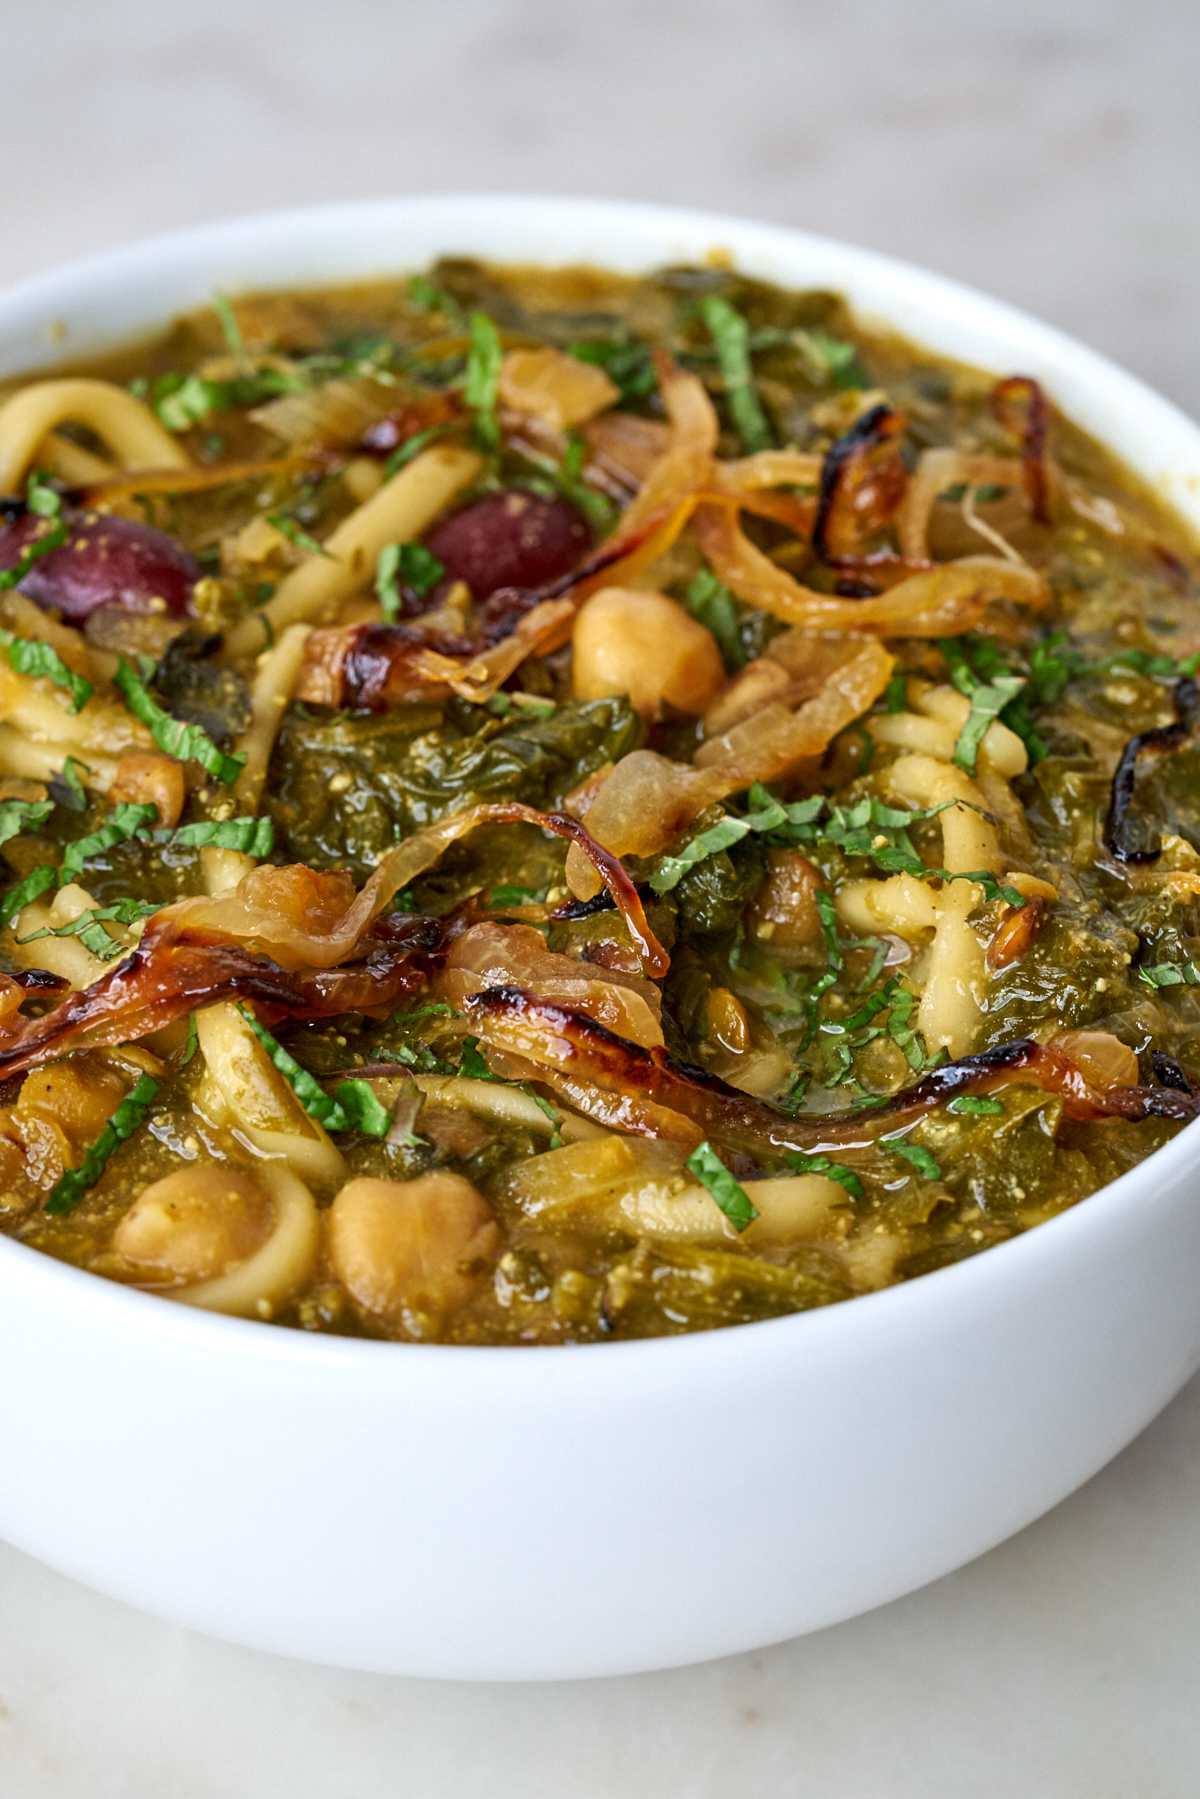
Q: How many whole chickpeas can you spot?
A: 3